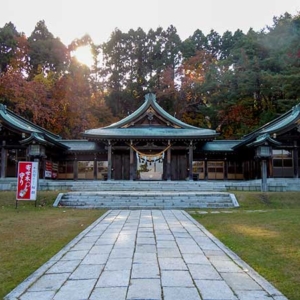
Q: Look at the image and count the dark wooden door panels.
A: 4